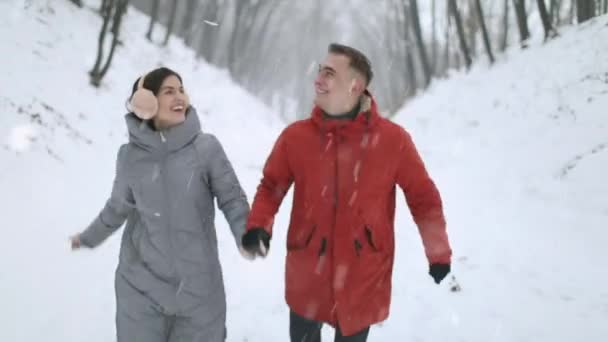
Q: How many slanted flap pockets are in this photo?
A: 2